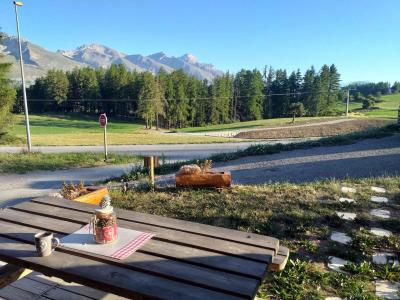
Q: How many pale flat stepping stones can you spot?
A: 12